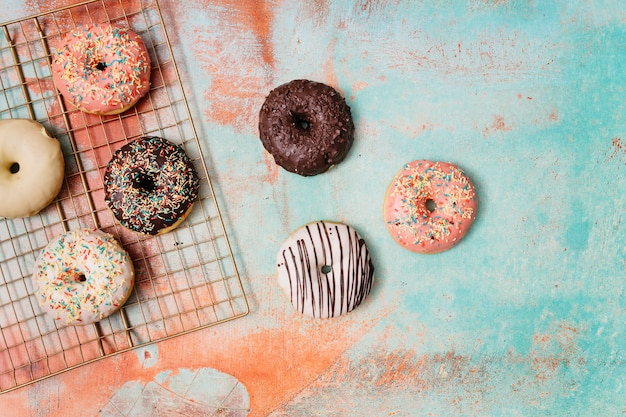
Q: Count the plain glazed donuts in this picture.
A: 1